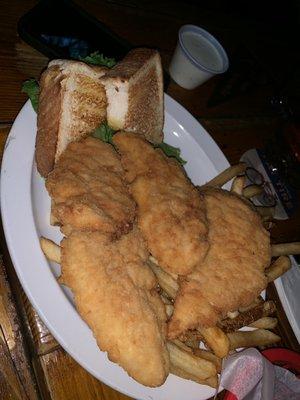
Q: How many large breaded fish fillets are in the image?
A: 4